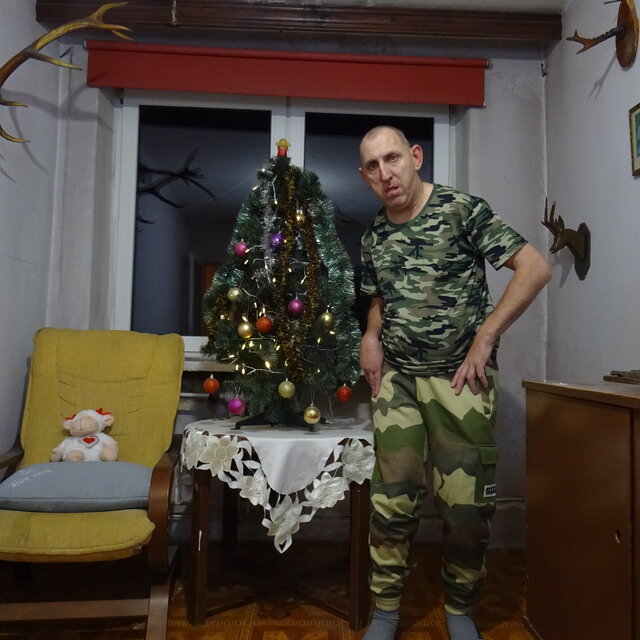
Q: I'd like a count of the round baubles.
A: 13